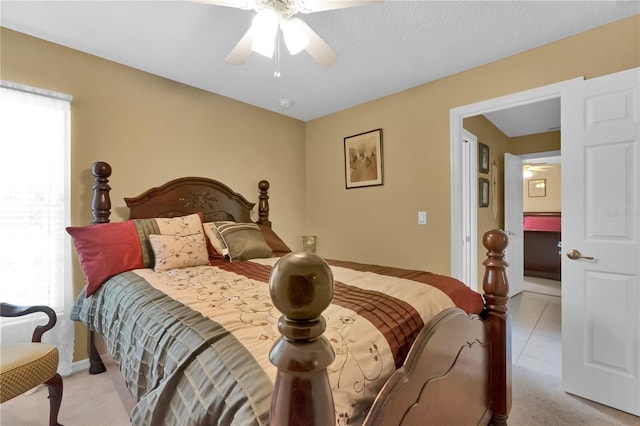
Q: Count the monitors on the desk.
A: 0